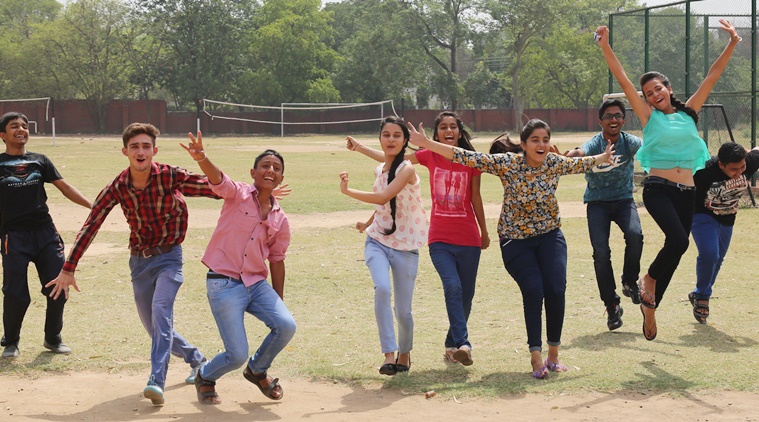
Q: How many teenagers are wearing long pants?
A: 9